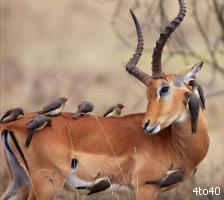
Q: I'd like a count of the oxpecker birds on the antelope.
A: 9